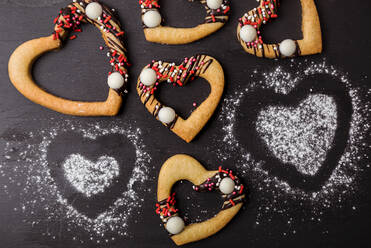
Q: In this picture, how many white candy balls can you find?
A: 10